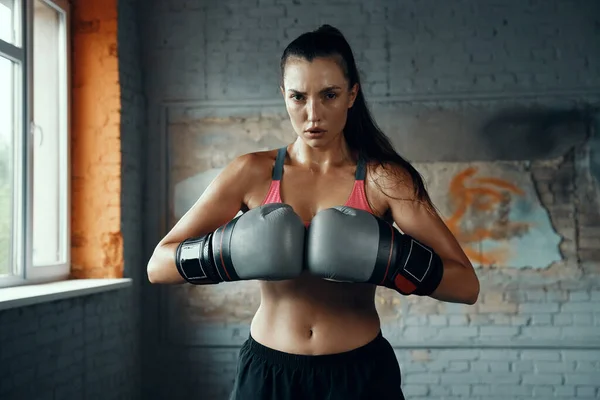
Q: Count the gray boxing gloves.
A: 2